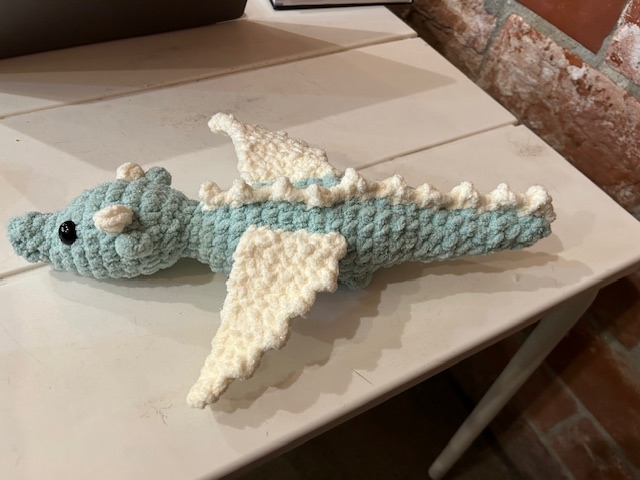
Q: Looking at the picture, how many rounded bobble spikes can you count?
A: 10